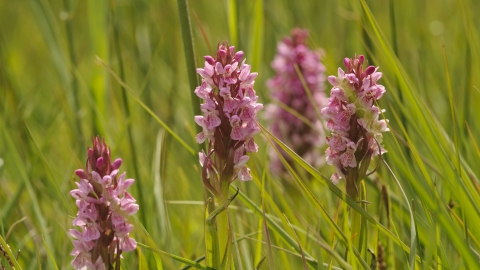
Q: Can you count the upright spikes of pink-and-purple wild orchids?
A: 4